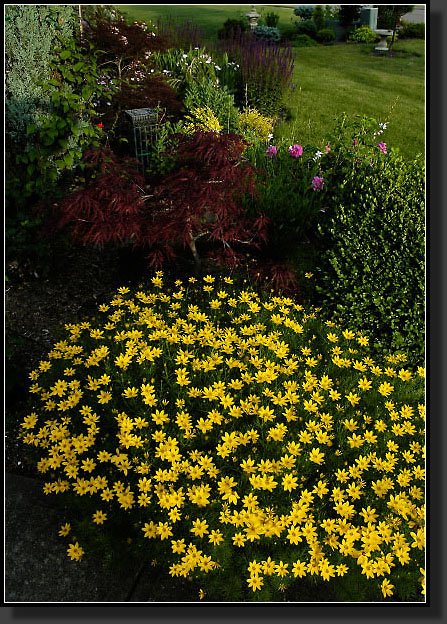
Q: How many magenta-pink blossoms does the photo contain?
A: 4